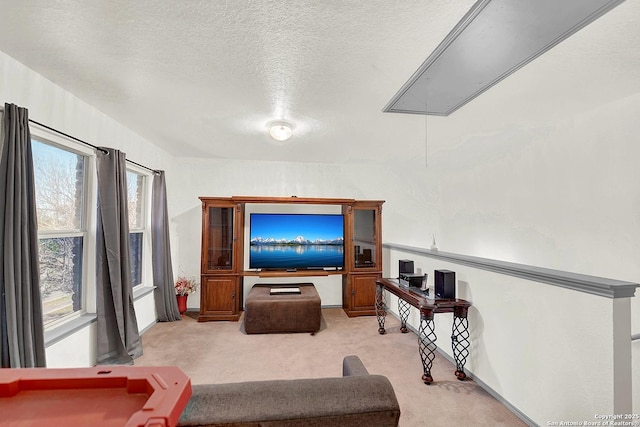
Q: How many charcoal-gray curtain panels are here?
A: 3